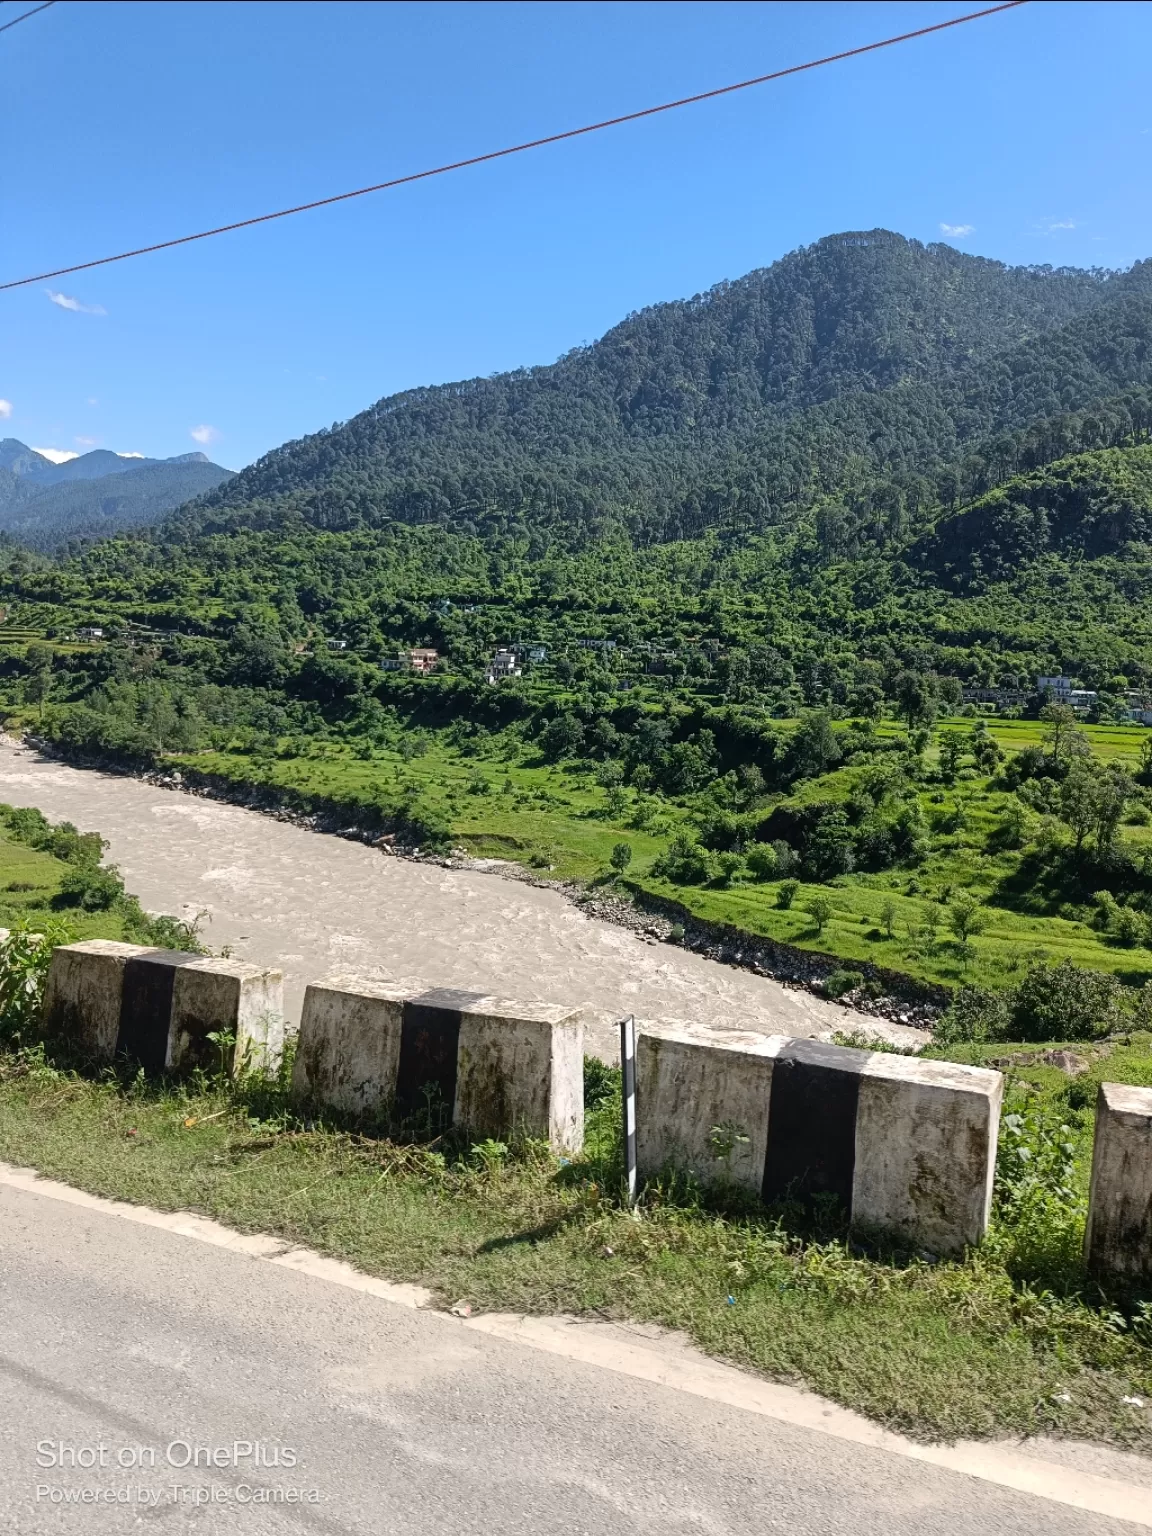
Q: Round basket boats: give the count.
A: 0